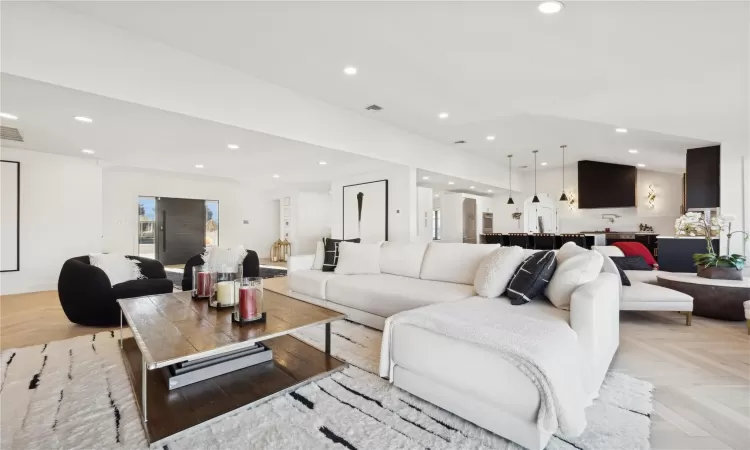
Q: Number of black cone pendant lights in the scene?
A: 3